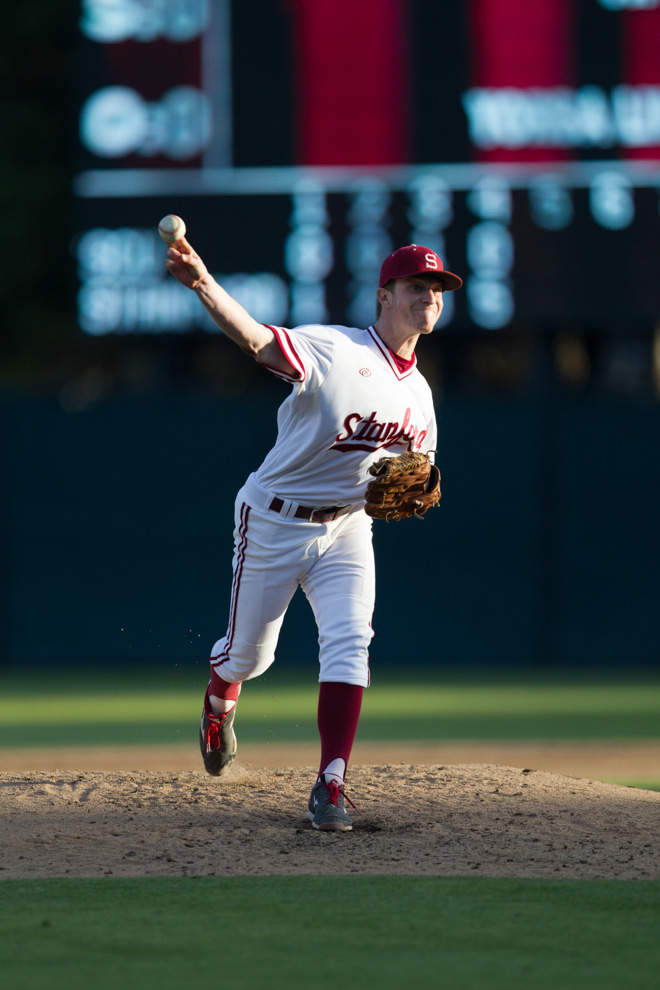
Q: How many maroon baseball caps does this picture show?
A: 1